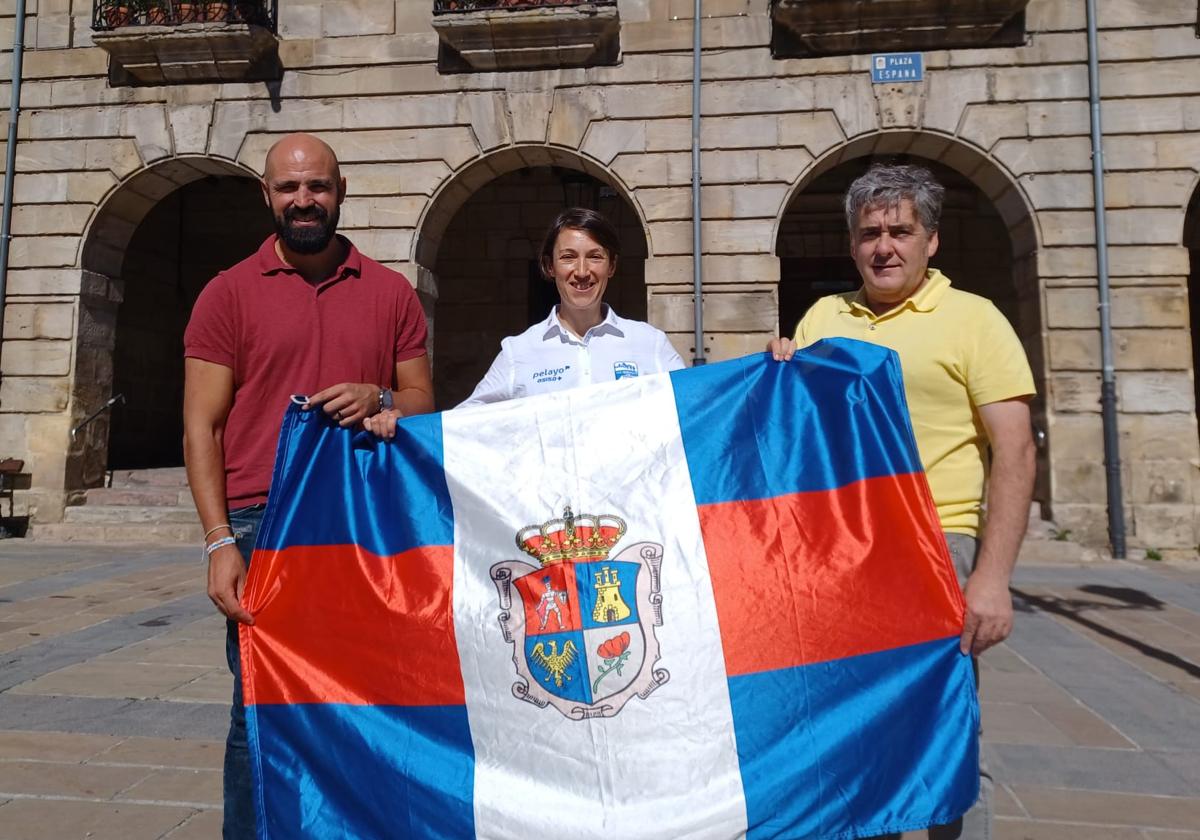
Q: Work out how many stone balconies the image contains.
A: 3